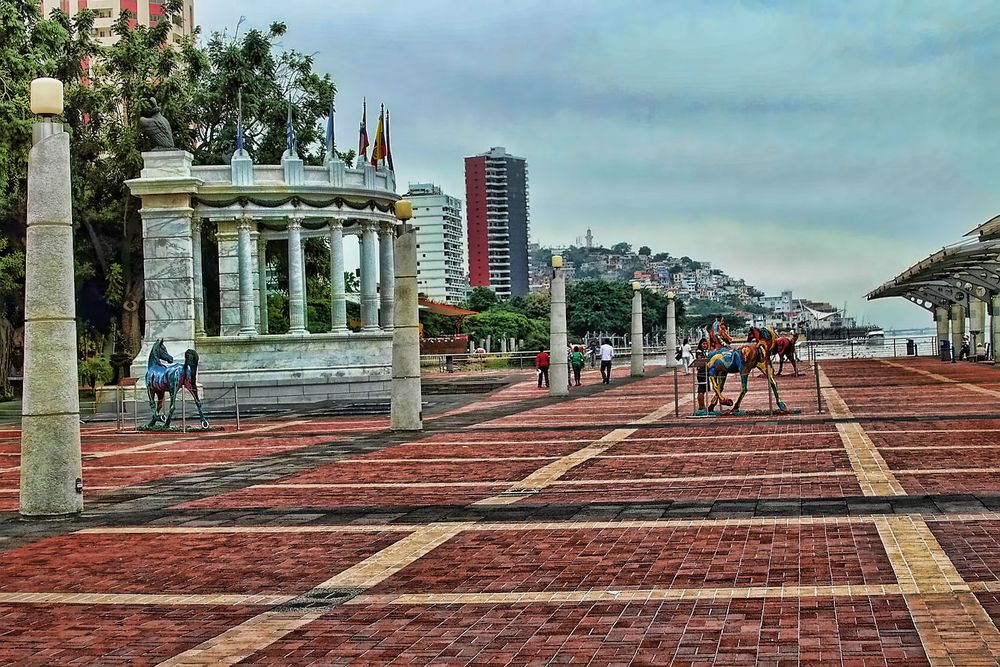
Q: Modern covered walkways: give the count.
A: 1